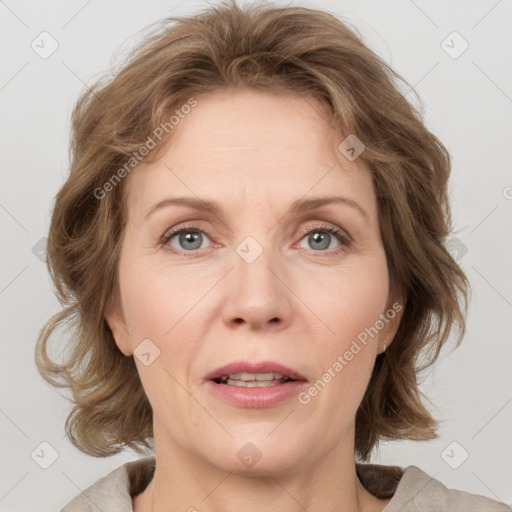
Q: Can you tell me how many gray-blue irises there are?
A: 2